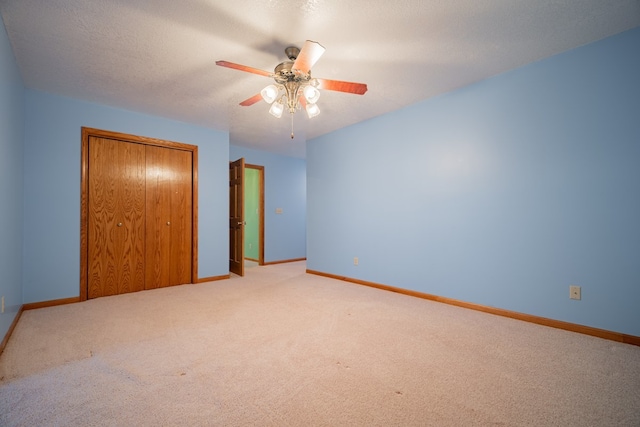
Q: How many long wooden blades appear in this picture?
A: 5